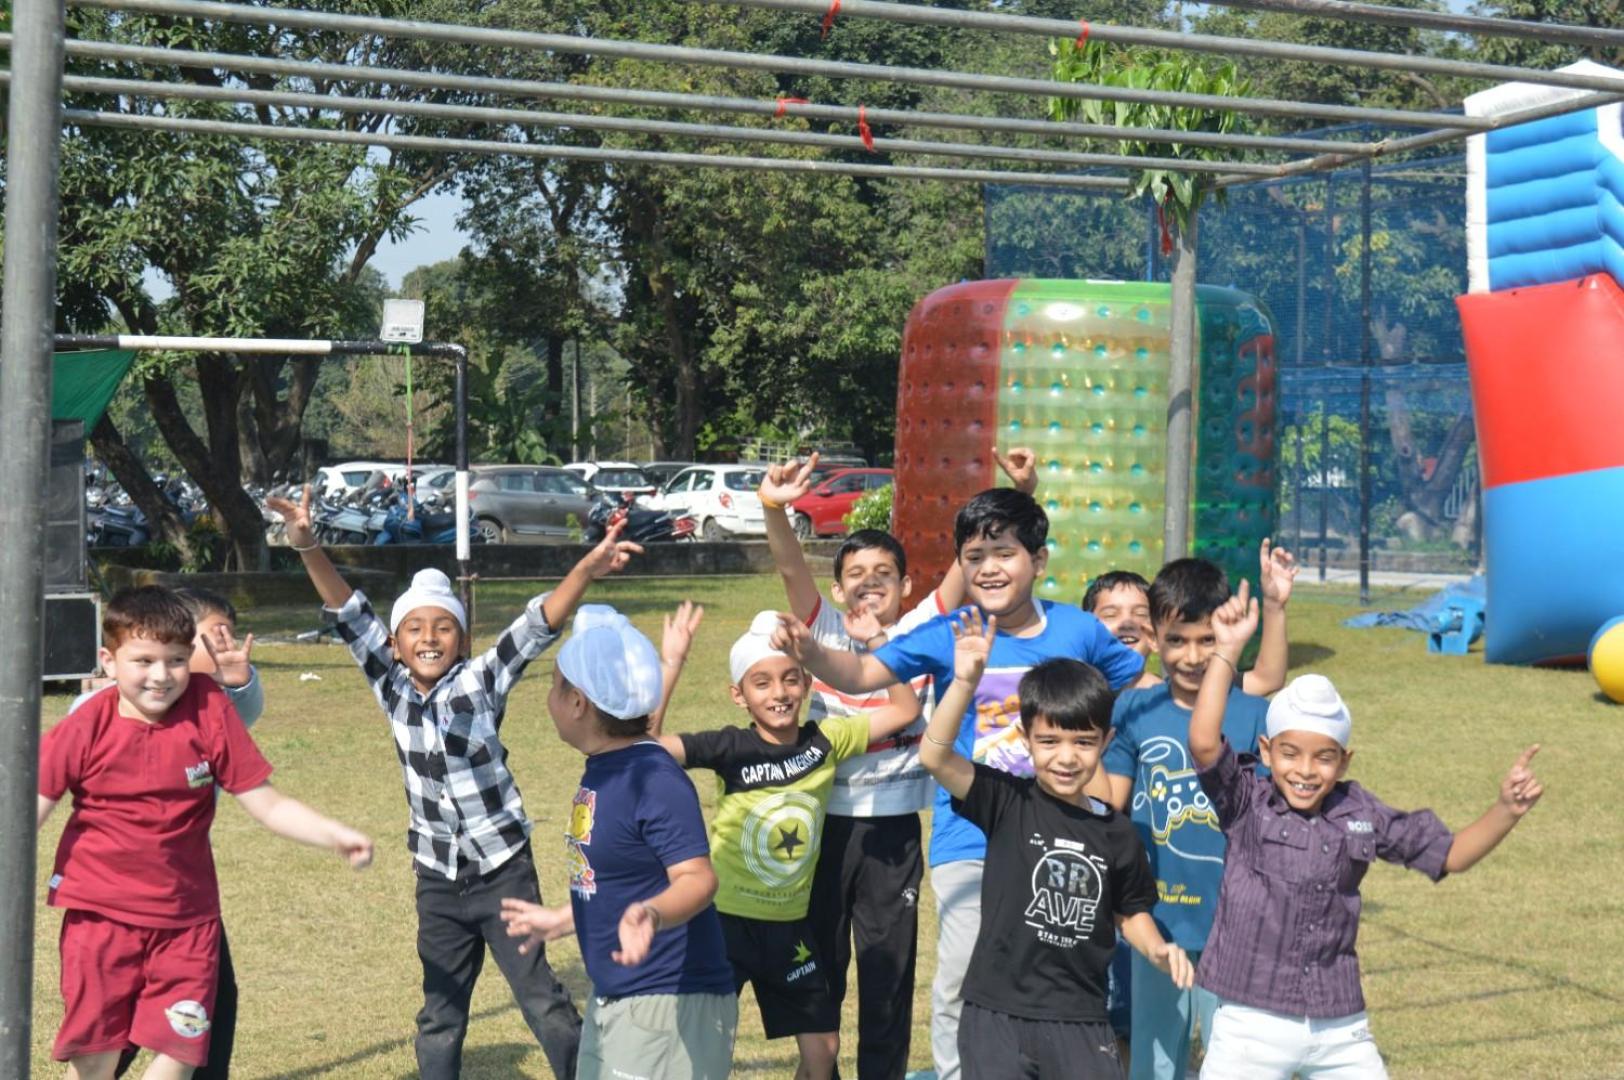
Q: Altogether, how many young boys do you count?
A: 11